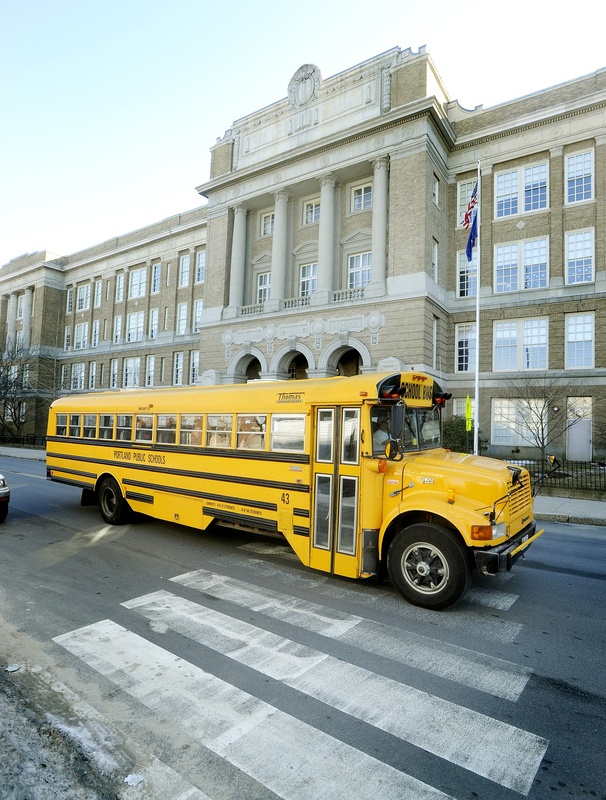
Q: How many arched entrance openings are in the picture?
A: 3